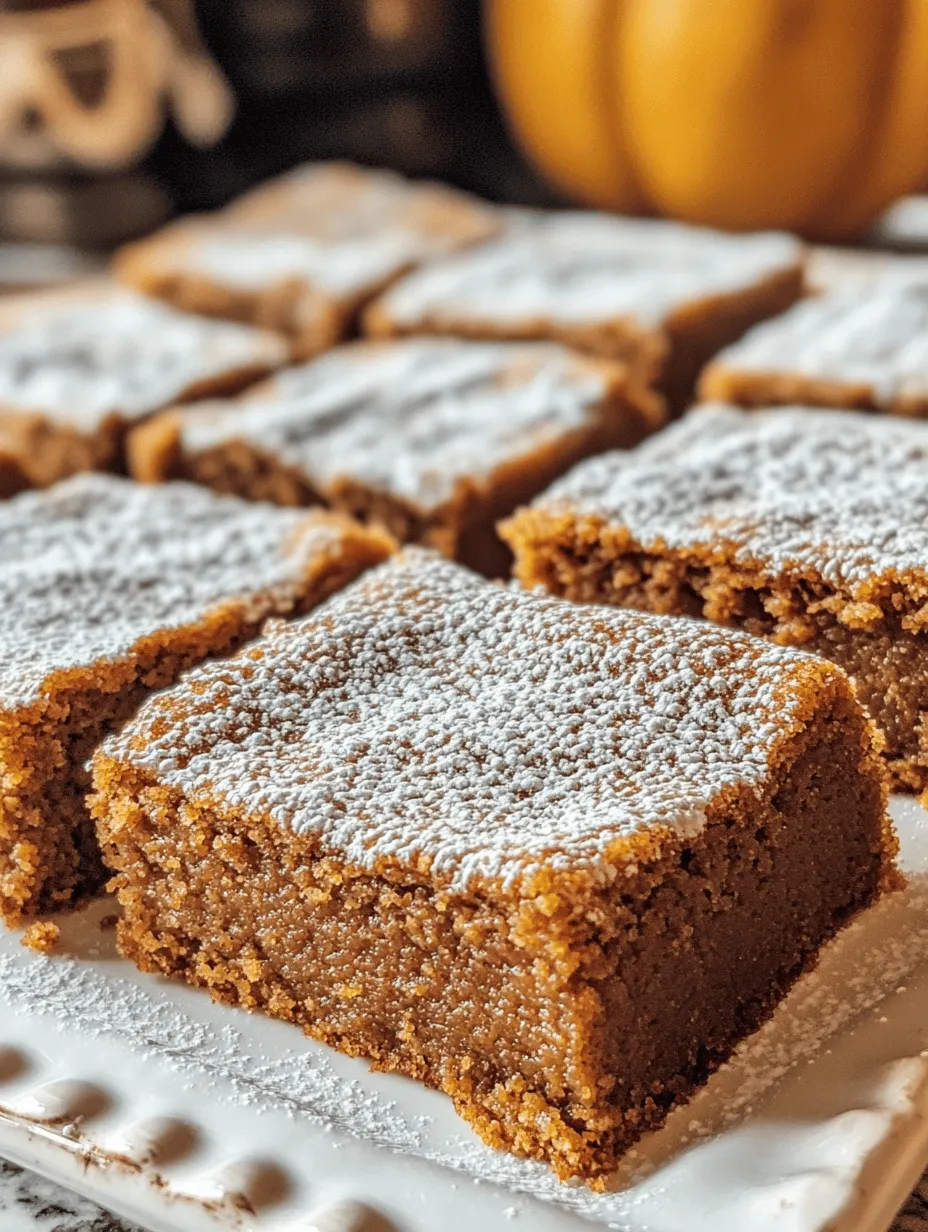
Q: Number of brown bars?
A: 8